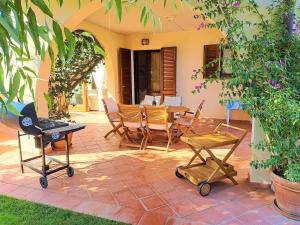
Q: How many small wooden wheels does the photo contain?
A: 2